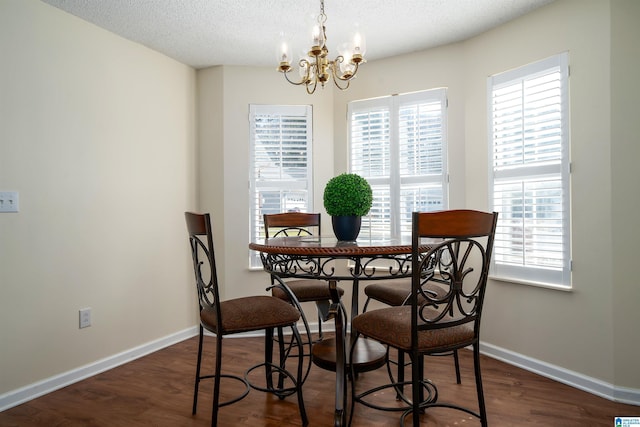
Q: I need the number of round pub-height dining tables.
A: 1